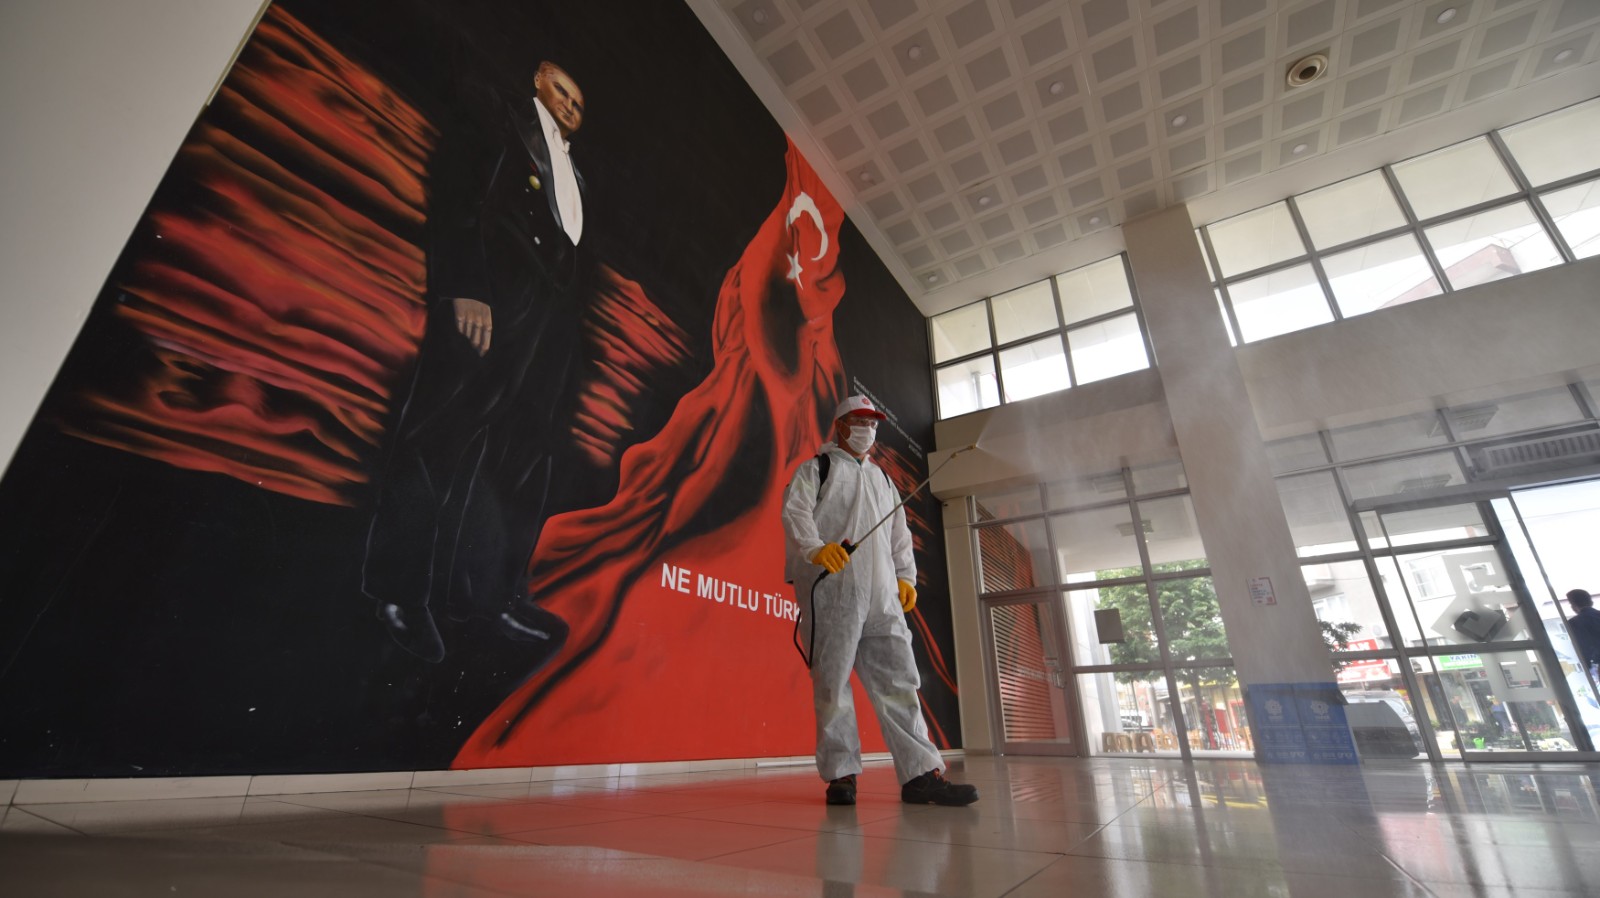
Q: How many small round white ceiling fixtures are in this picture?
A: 11